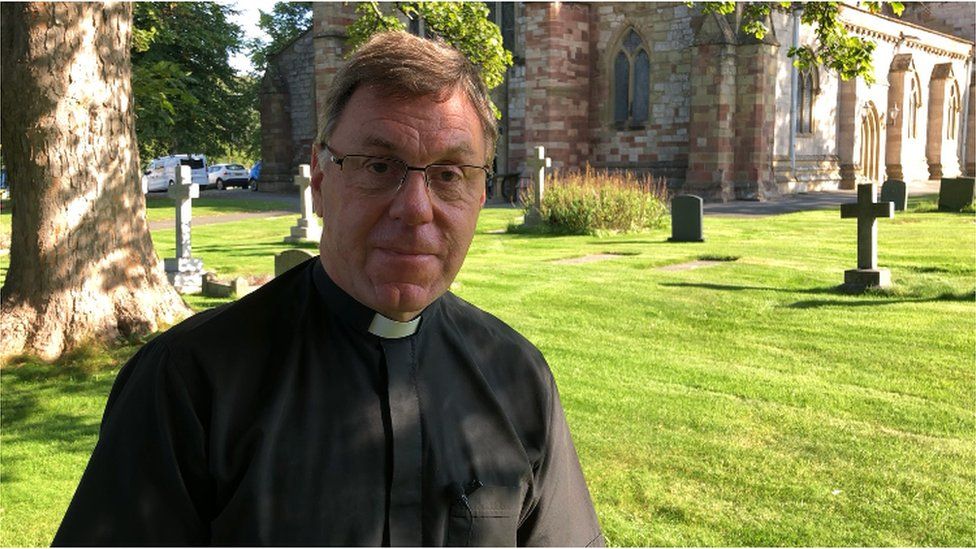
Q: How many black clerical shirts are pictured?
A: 1